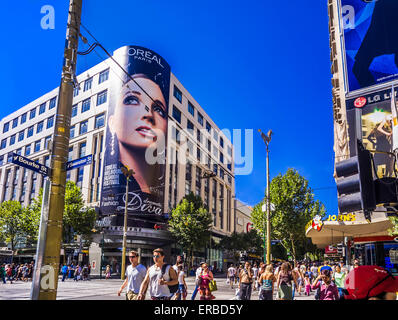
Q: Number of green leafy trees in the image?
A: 4